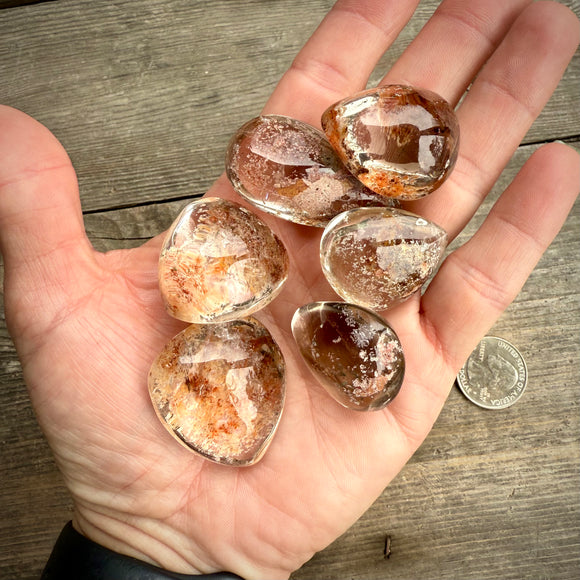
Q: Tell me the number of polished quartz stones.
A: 6